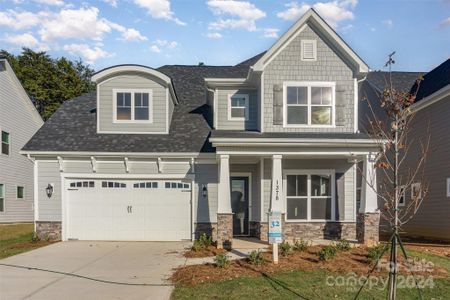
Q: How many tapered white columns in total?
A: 3